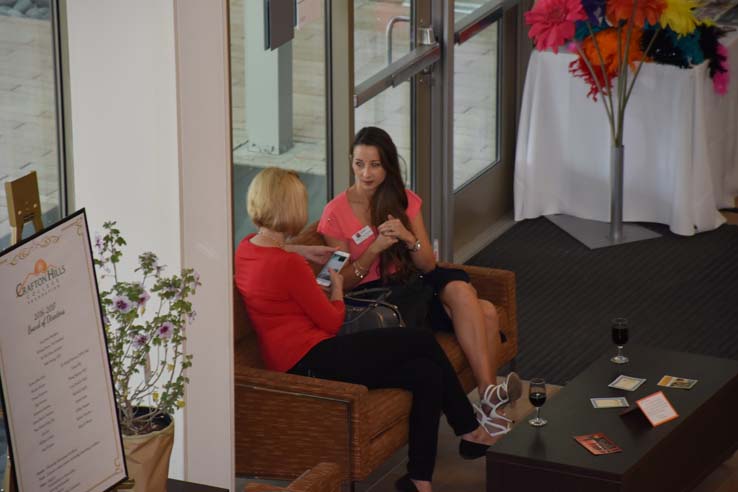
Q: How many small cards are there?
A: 5